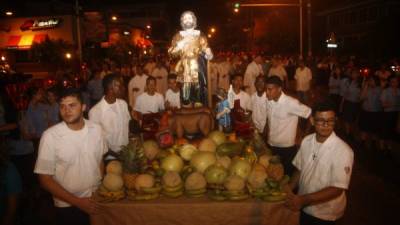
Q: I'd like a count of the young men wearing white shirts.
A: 8